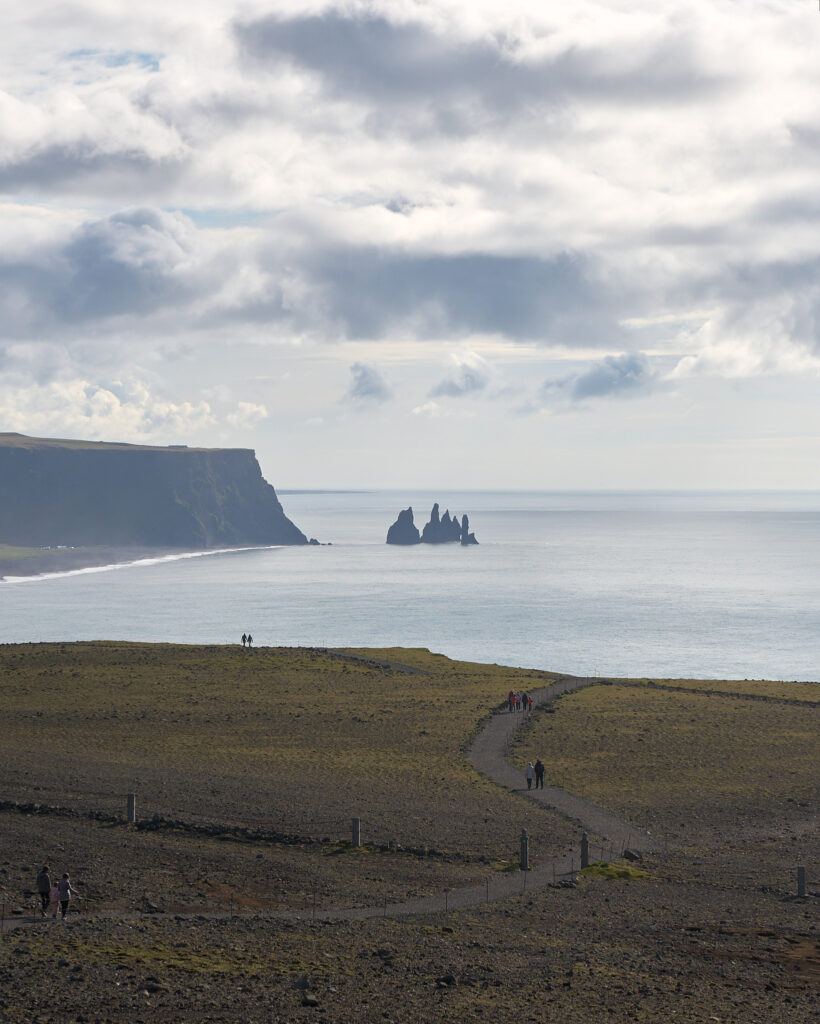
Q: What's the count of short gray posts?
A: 5